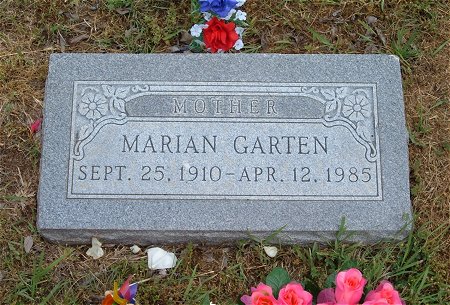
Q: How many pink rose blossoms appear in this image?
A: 4